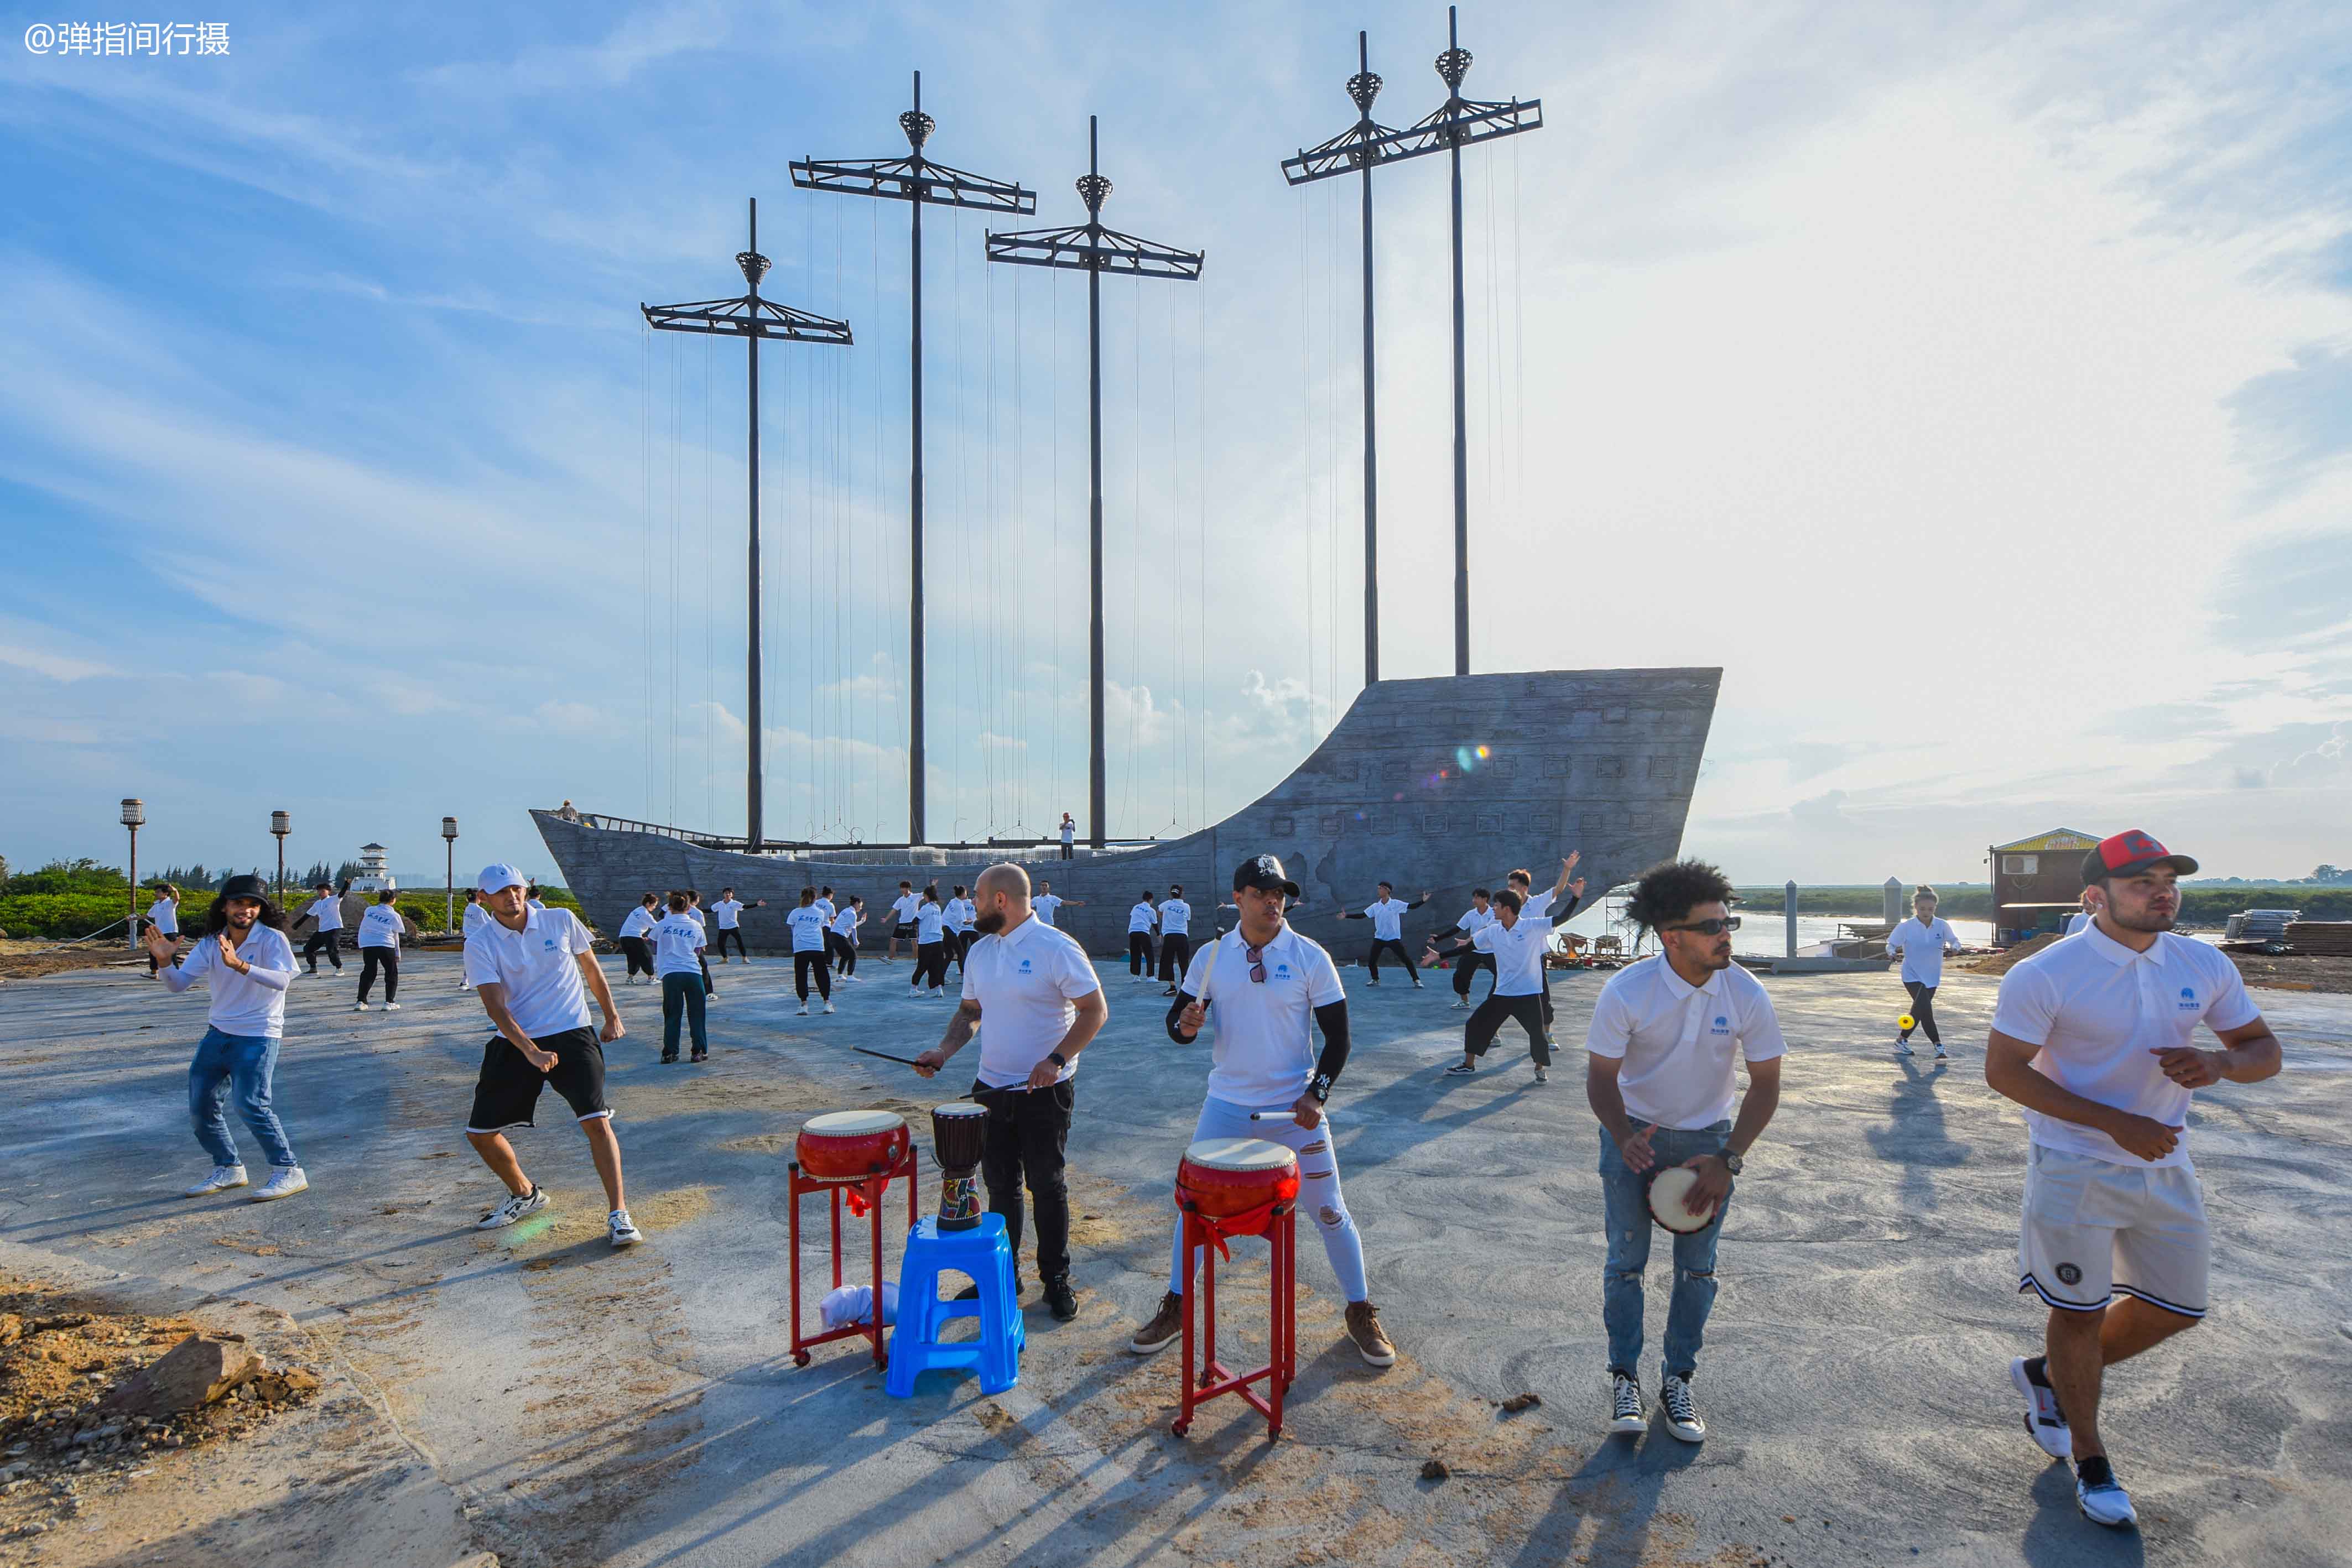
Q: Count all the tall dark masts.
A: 5